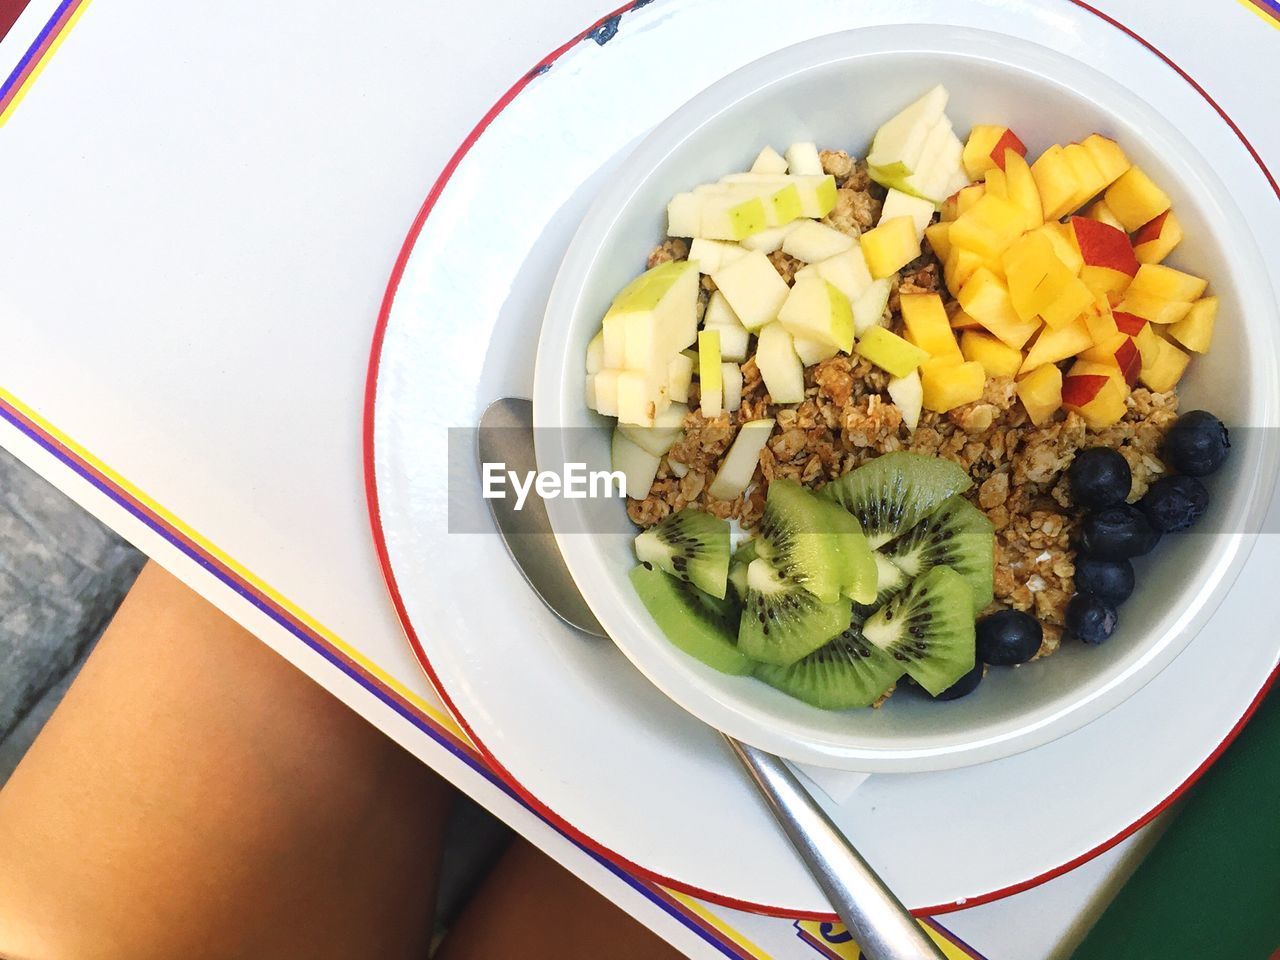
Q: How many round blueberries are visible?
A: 8